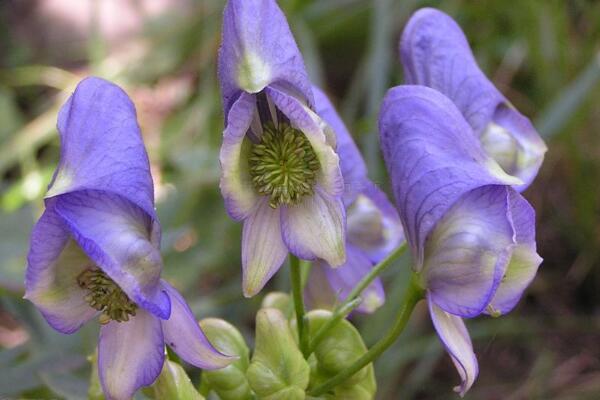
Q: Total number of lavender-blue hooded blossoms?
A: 5